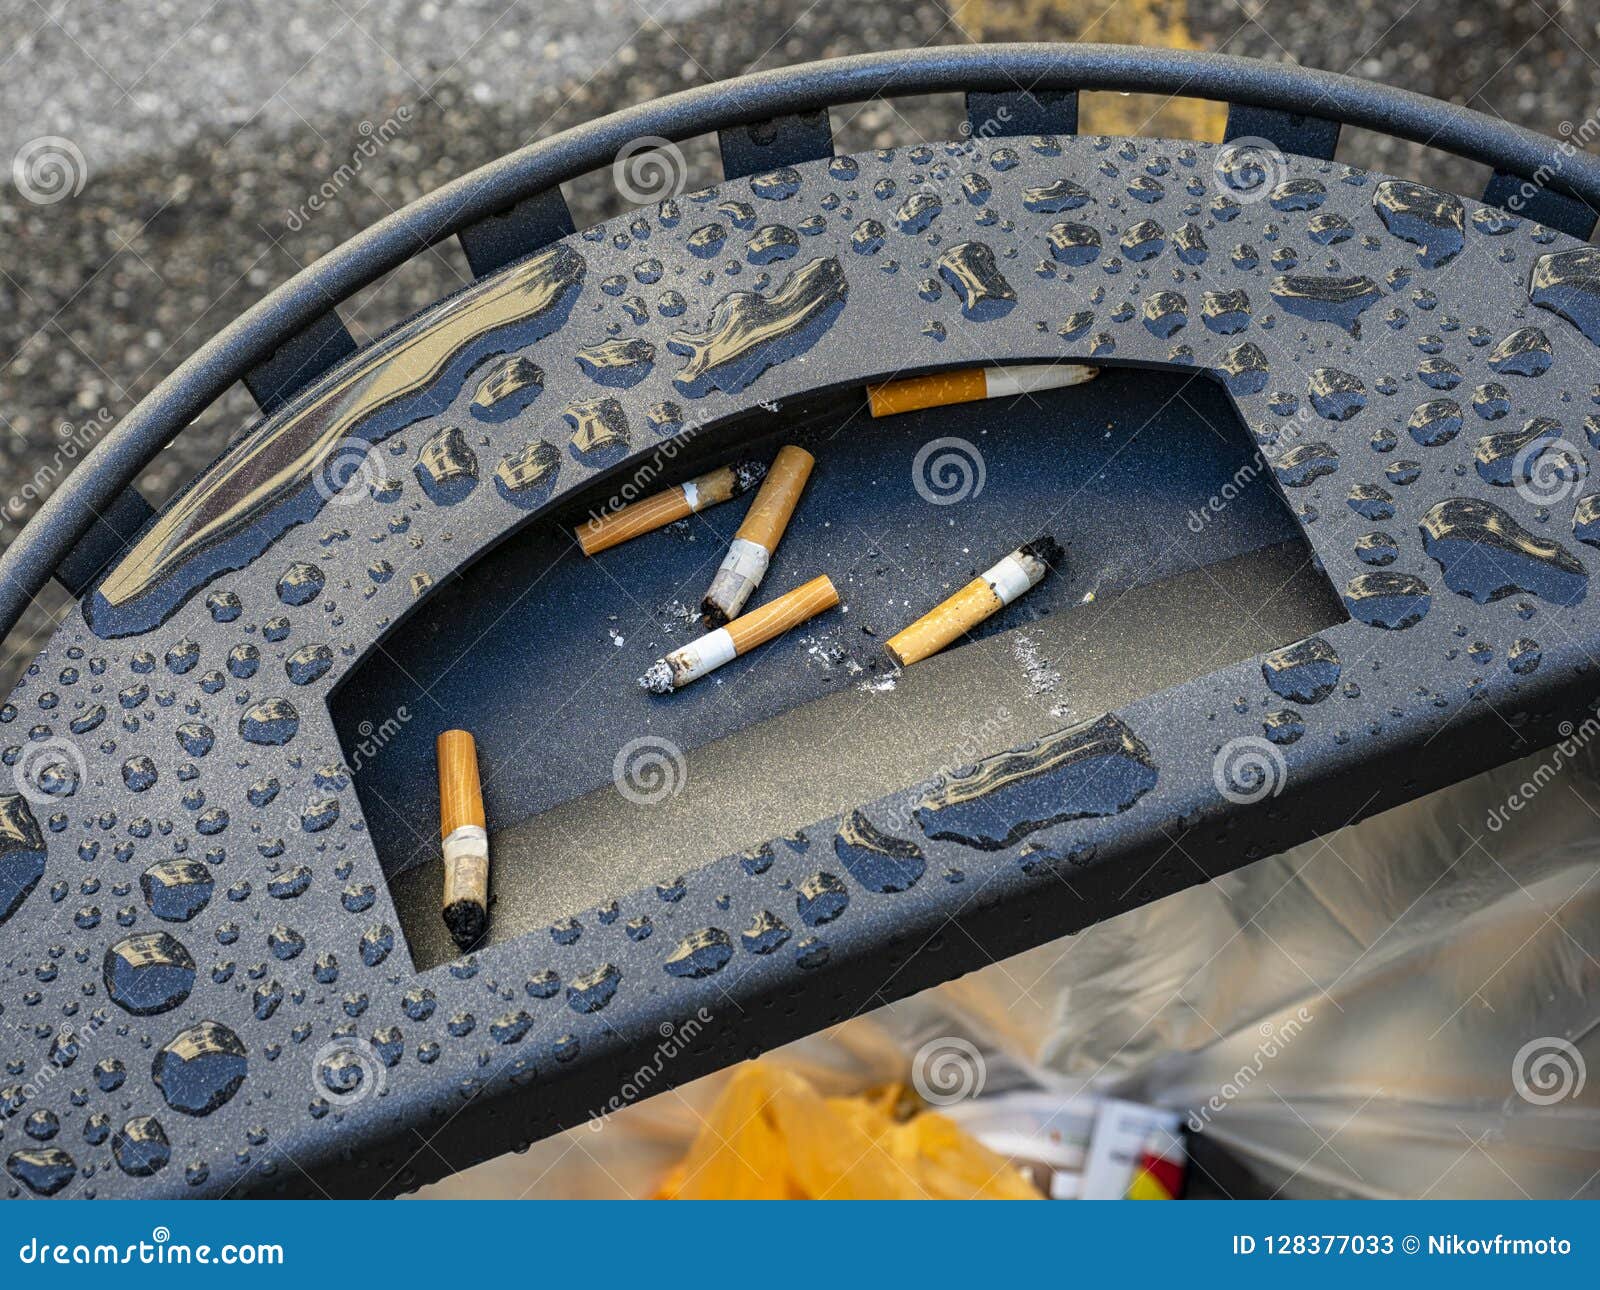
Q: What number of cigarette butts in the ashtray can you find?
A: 6